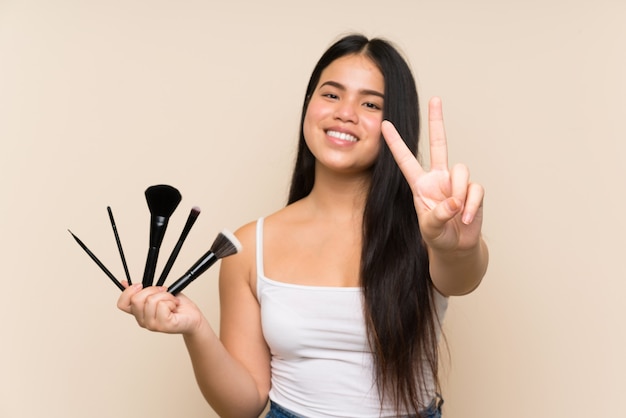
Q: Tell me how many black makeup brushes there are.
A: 5